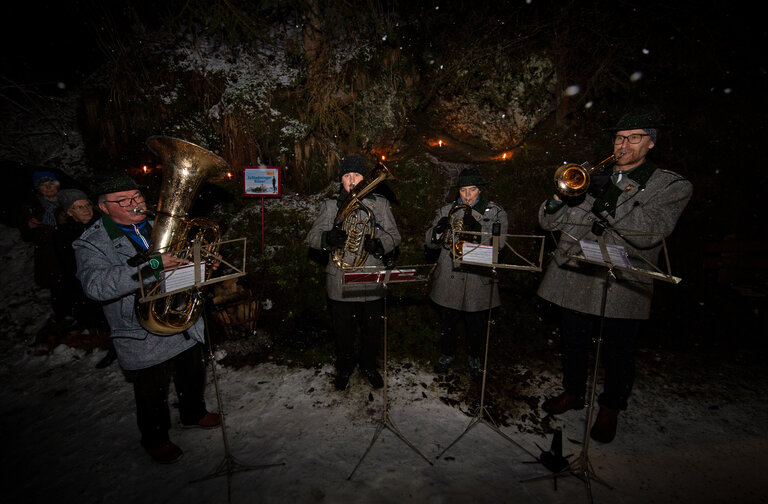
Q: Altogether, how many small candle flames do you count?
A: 5